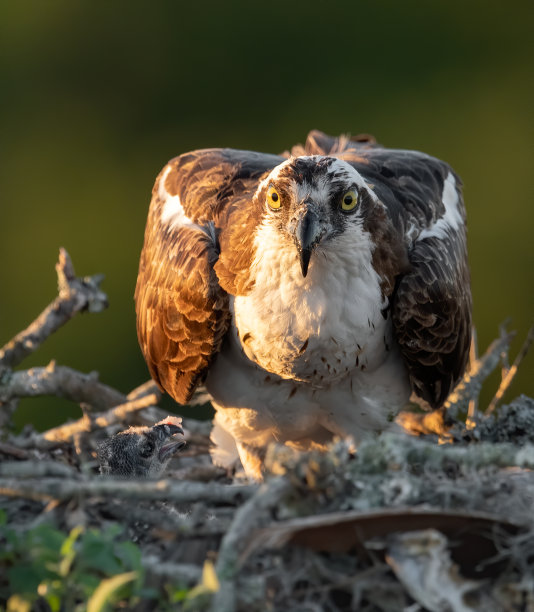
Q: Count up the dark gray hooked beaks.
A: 2